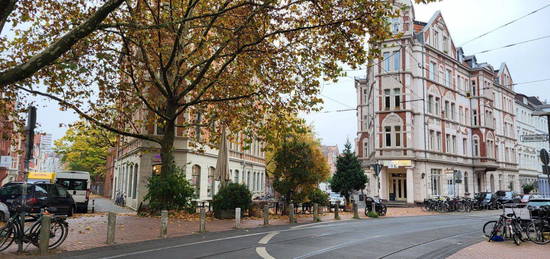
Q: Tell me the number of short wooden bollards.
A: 11